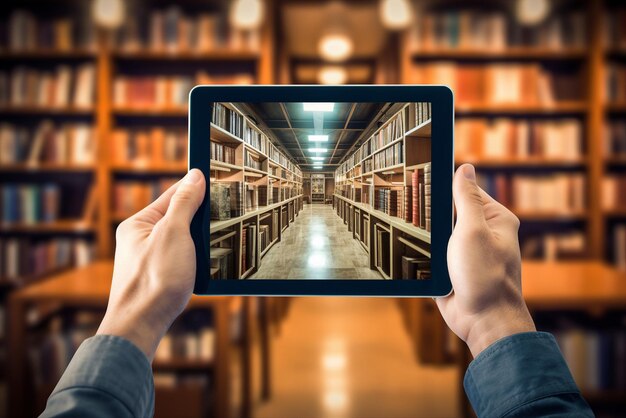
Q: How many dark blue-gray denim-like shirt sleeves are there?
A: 2